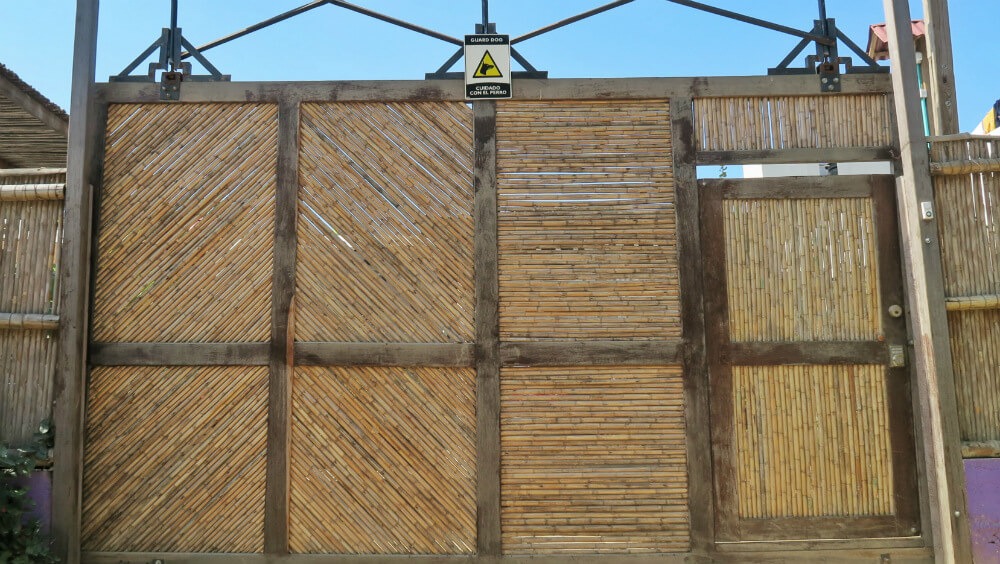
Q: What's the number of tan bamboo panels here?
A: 9